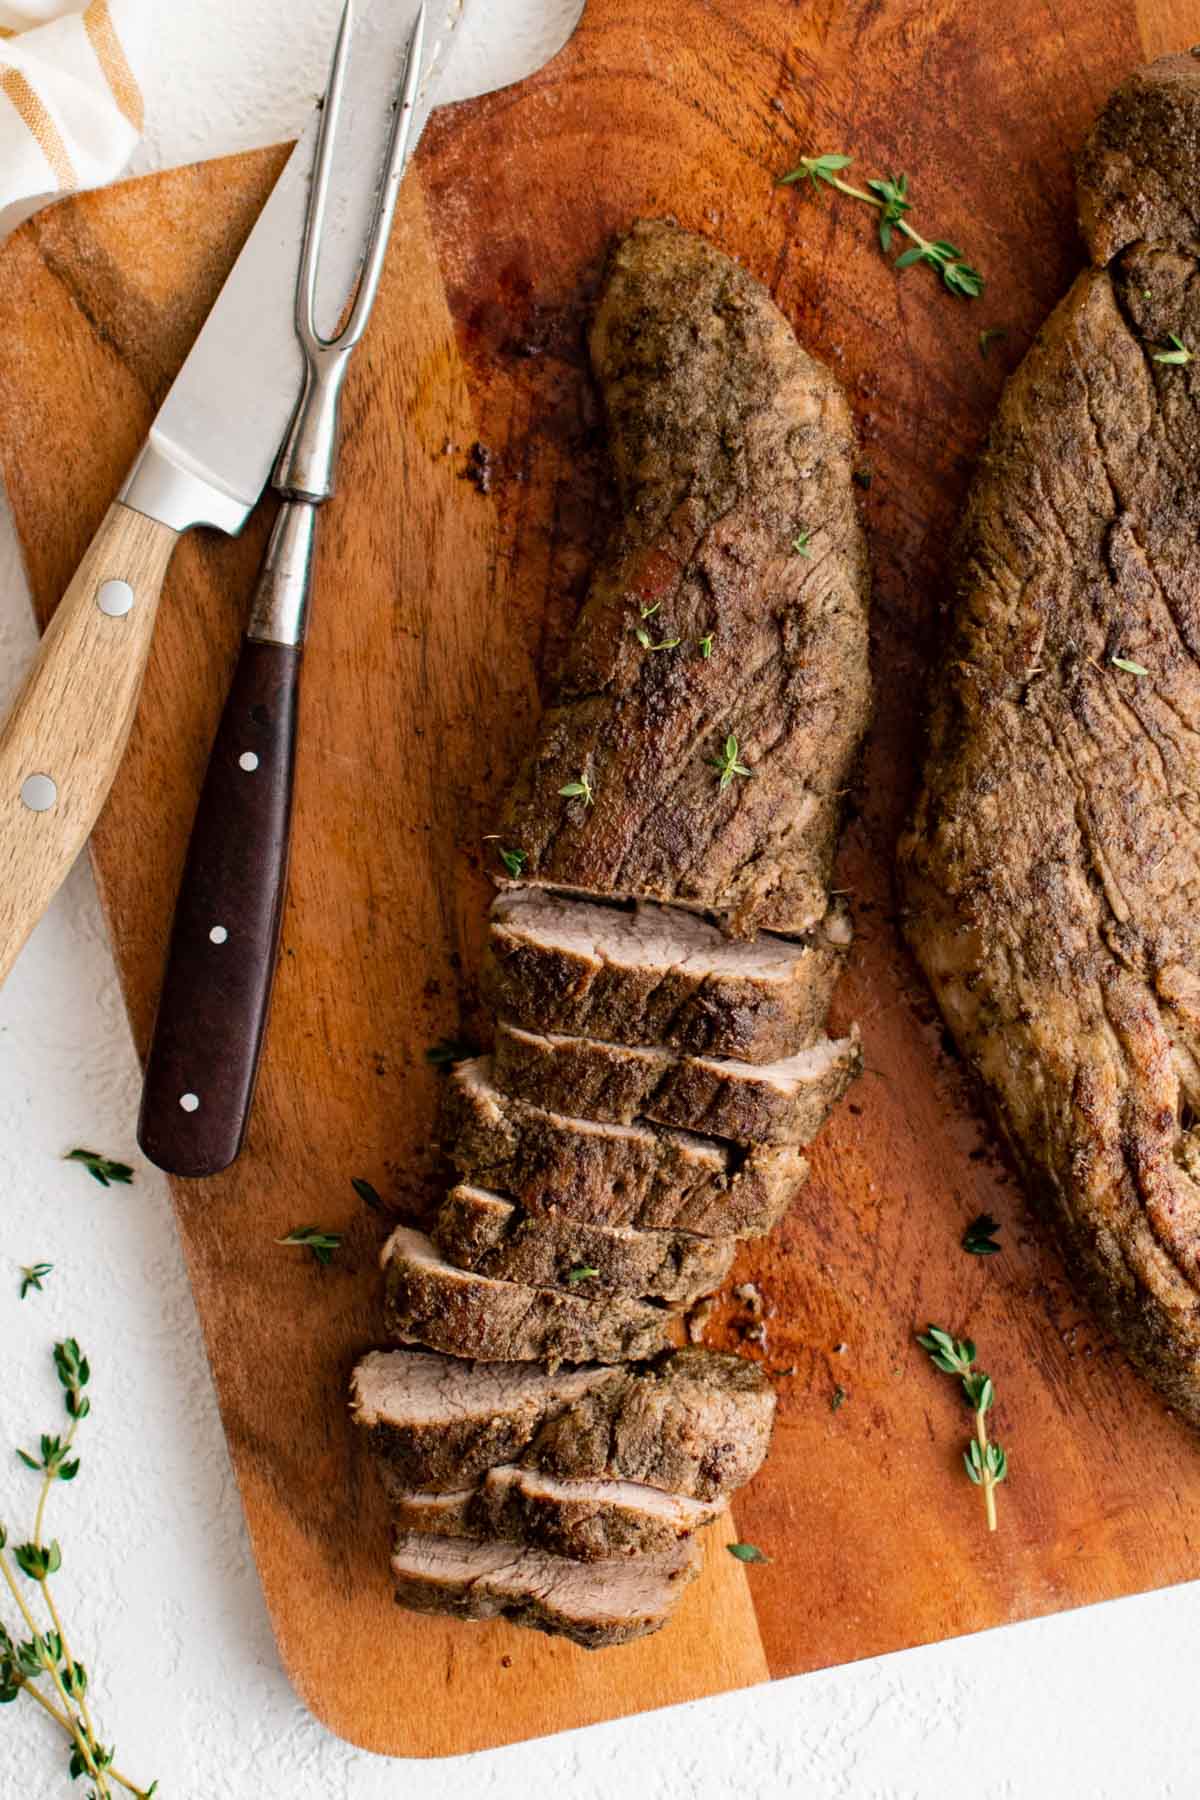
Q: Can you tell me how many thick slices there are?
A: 8